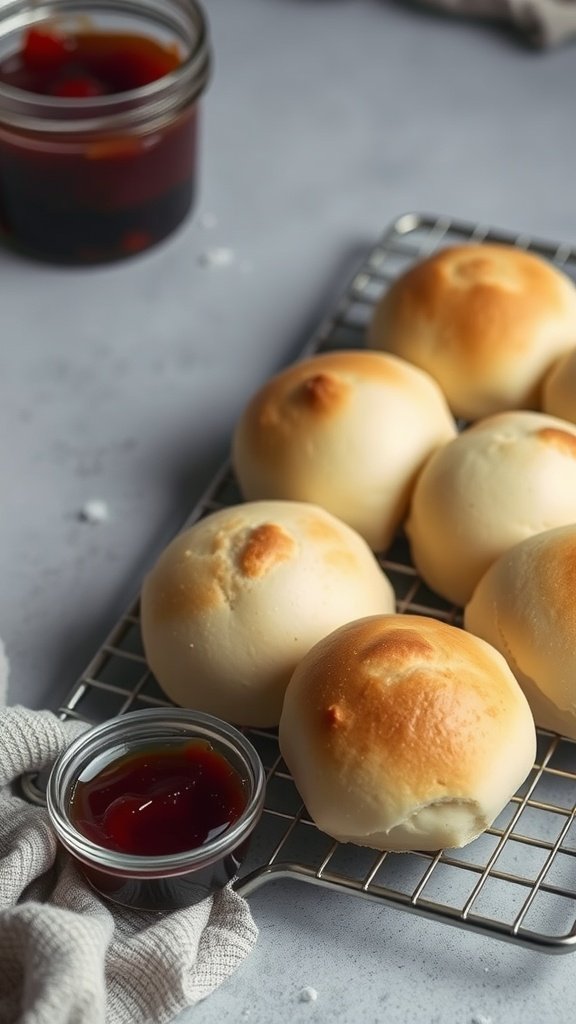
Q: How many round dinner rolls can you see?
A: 7